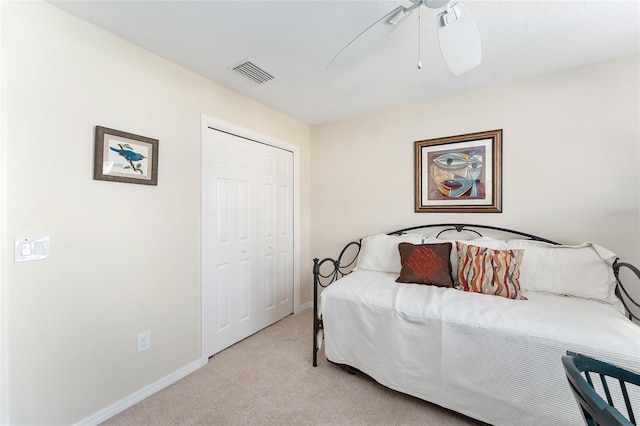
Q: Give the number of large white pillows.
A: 3